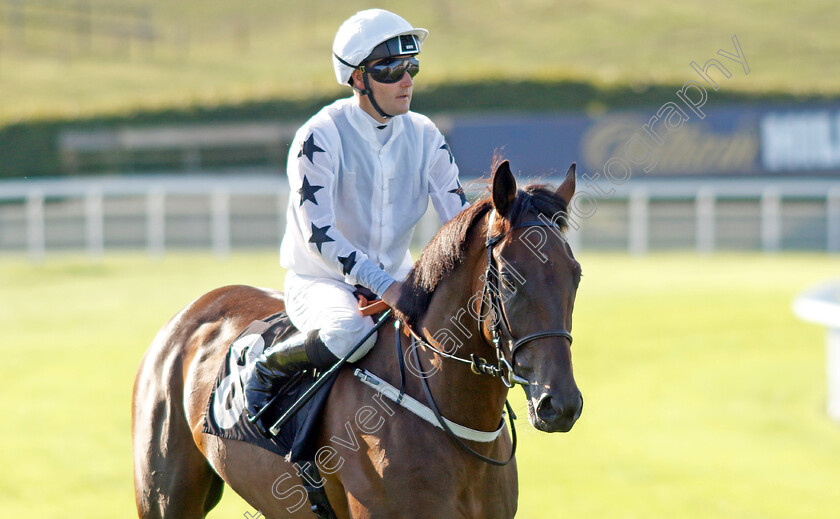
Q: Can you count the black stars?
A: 6